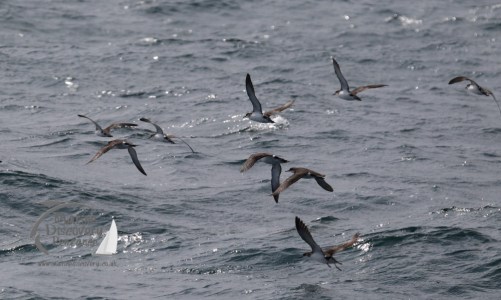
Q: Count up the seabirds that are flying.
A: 9